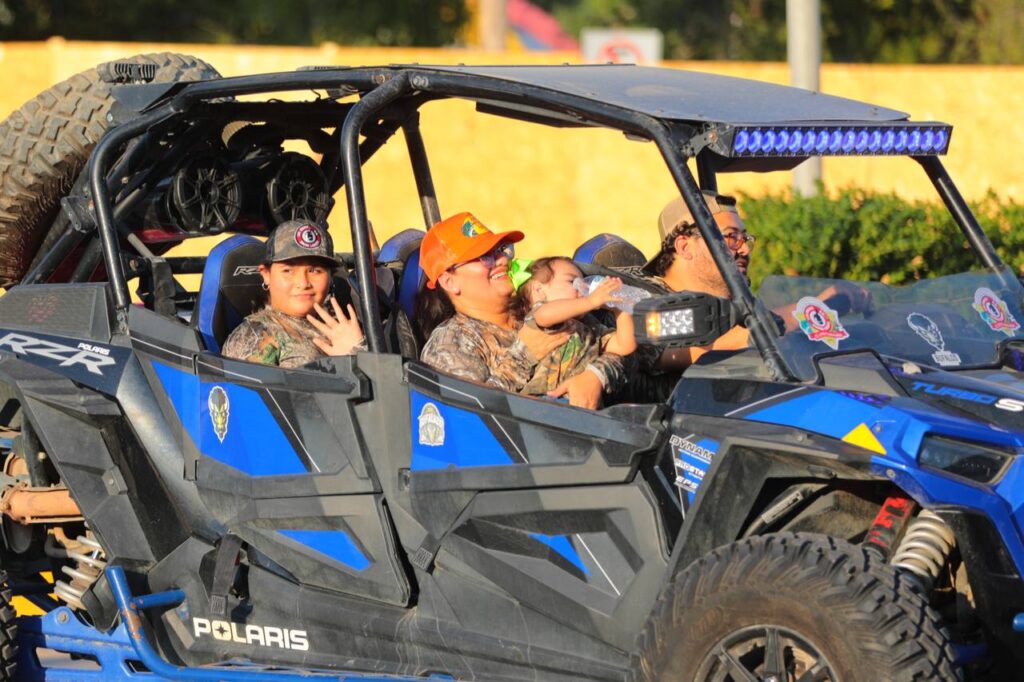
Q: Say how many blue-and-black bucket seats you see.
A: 4